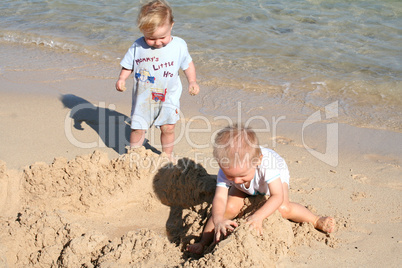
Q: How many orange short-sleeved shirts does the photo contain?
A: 0